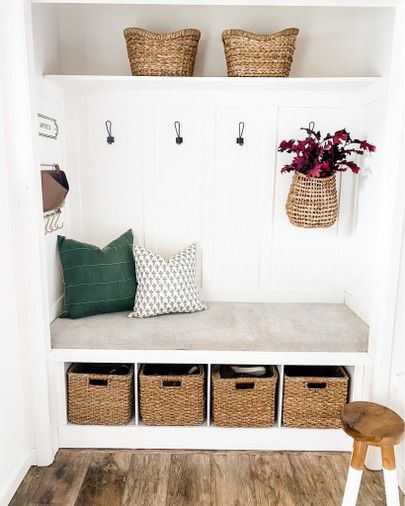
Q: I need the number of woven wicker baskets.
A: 7